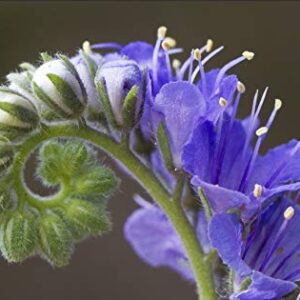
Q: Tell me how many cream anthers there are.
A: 13